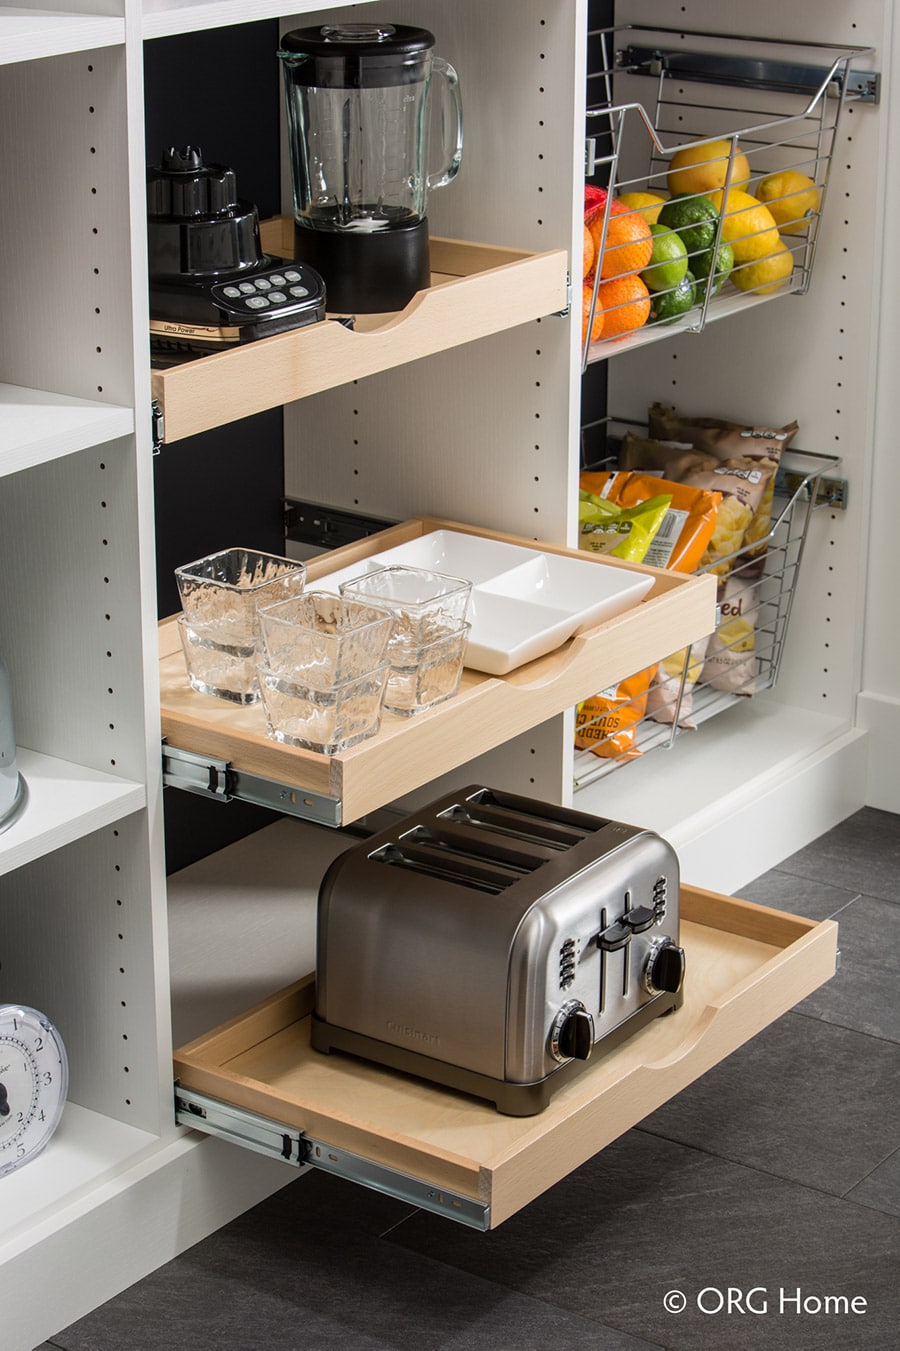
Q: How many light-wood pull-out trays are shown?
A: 3